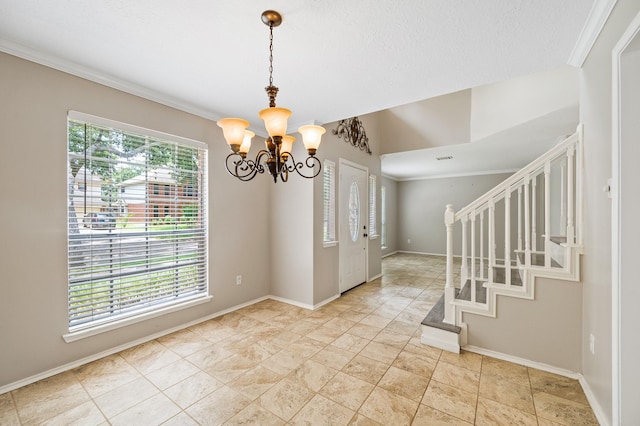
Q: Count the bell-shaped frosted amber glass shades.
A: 5